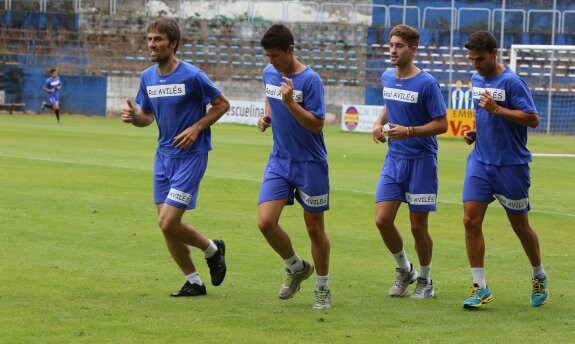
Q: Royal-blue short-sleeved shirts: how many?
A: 5